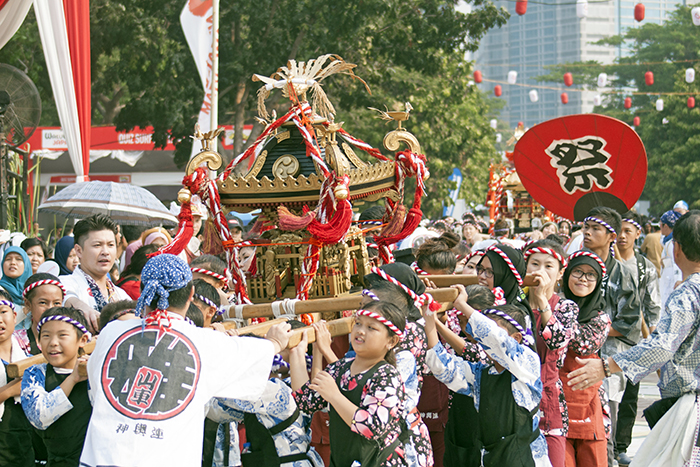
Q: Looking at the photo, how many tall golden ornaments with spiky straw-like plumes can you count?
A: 1